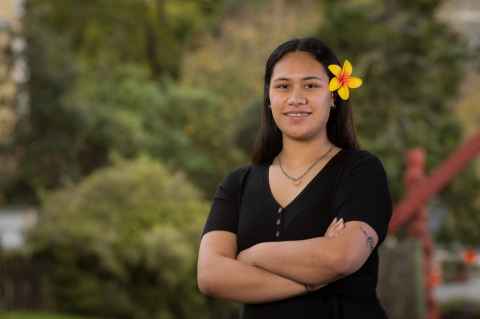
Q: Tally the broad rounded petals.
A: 5